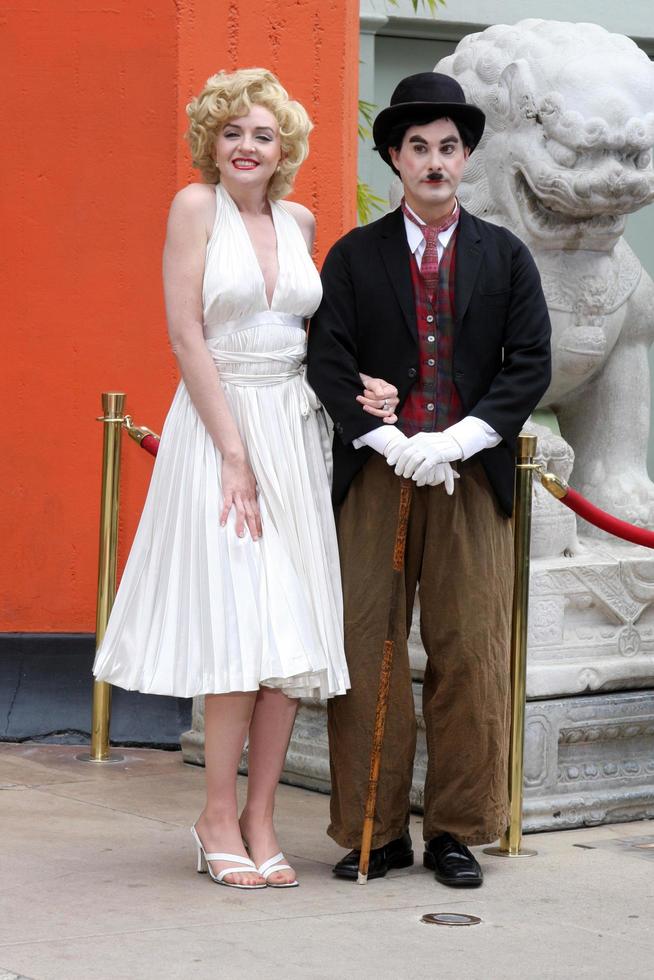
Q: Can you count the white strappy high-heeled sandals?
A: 2